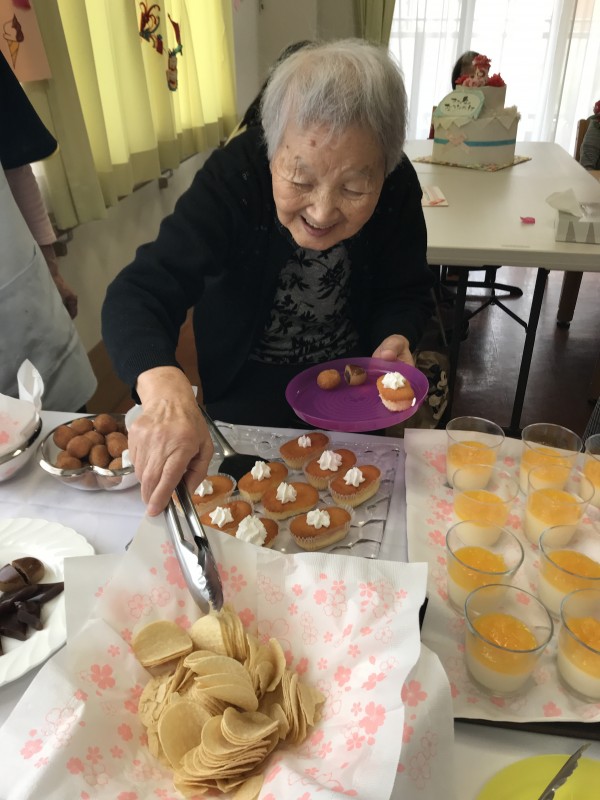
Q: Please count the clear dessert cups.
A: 9